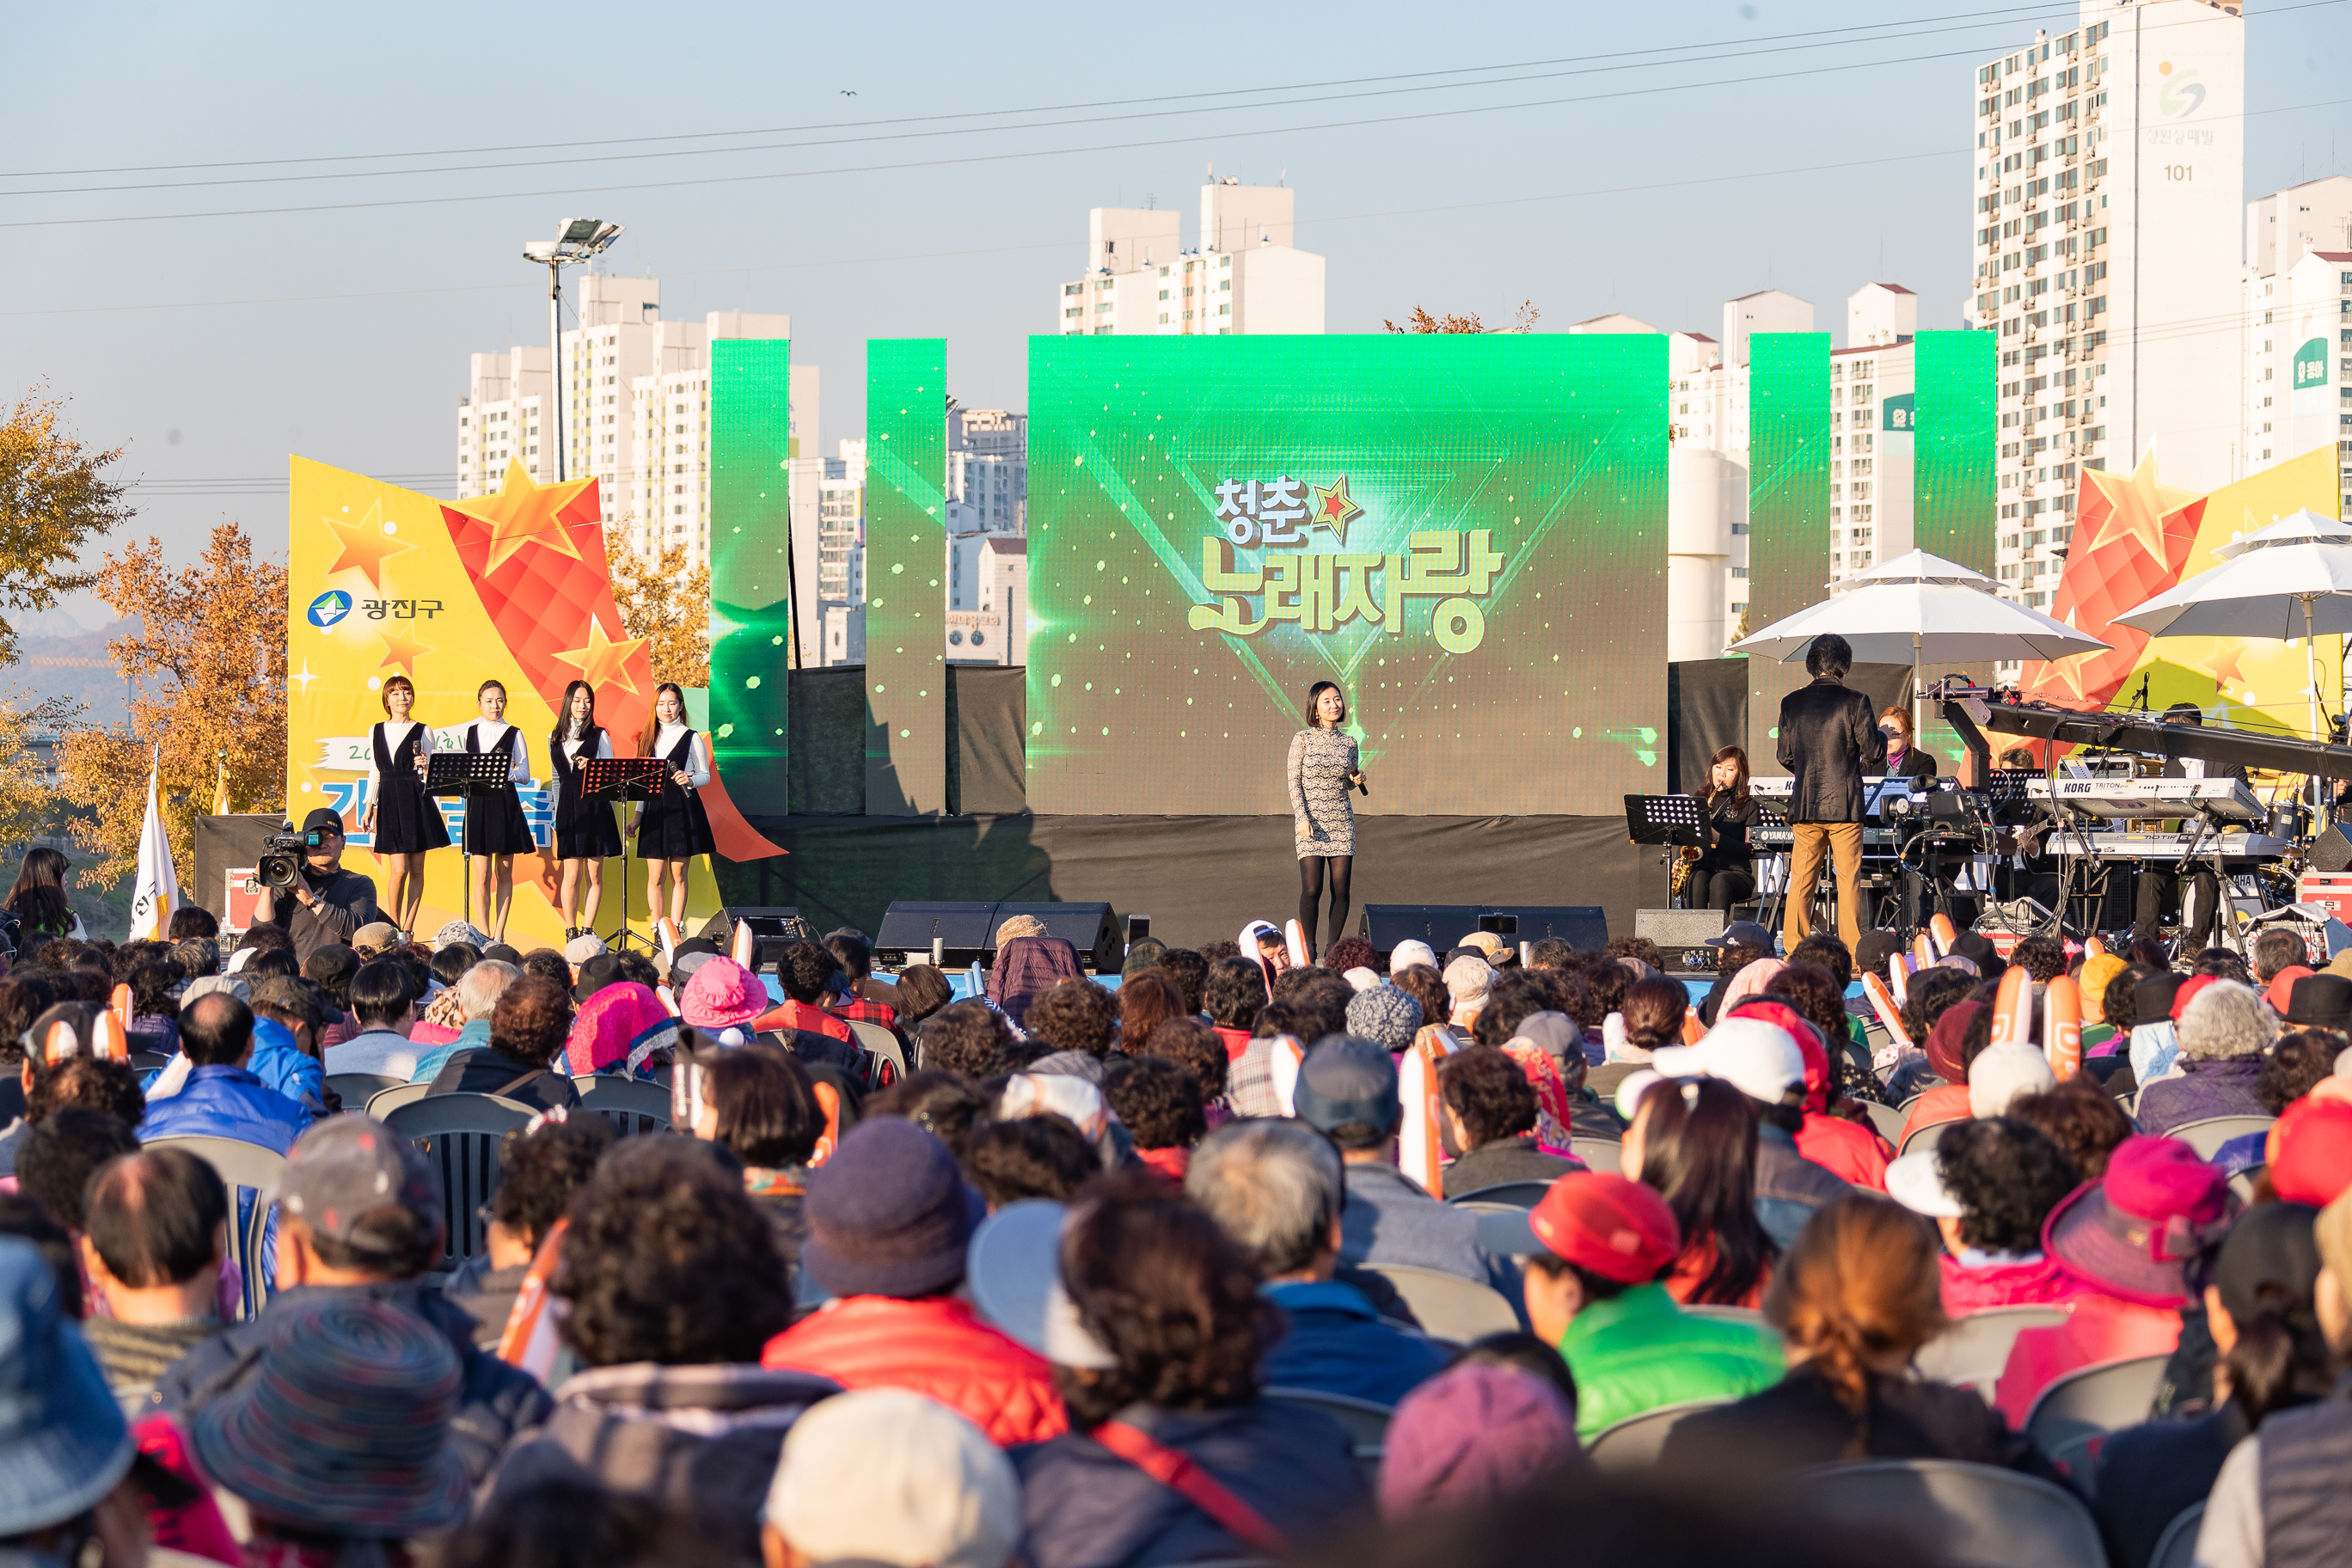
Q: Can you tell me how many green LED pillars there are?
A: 4